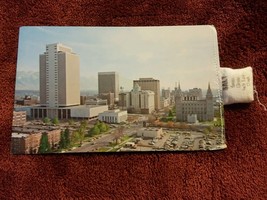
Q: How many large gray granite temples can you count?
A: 1